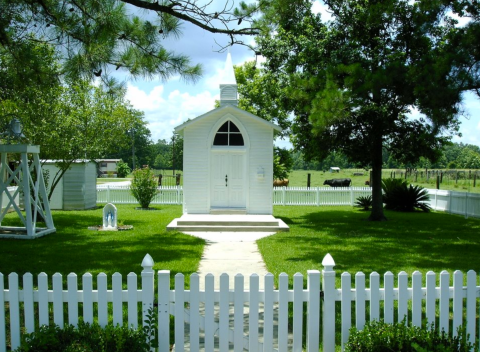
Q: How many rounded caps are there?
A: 2